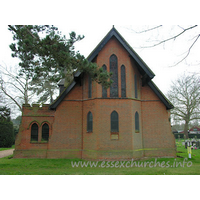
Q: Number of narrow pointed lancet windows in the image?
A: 10